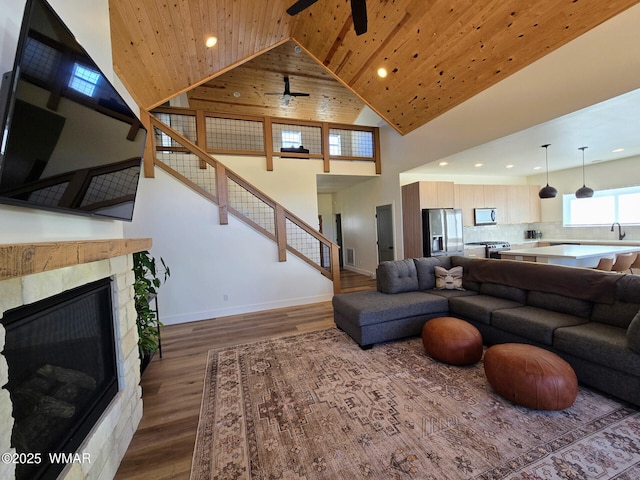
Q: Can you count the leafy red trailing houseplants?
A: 0